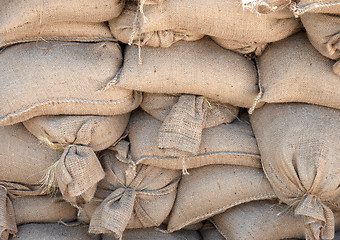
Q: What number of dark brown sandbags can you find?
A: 0